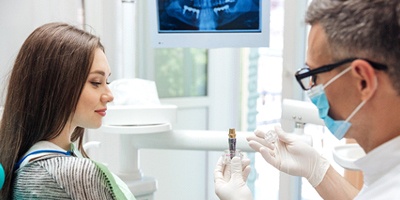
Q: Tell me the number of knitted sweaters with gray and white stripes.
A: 1